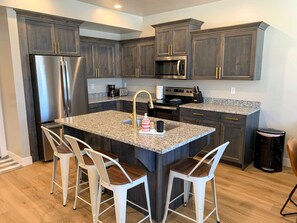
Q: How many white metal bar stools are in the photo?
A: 4